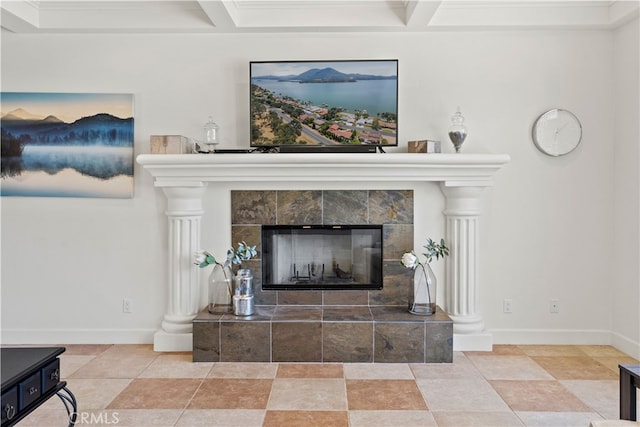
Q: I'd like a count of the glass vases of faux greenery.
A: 2